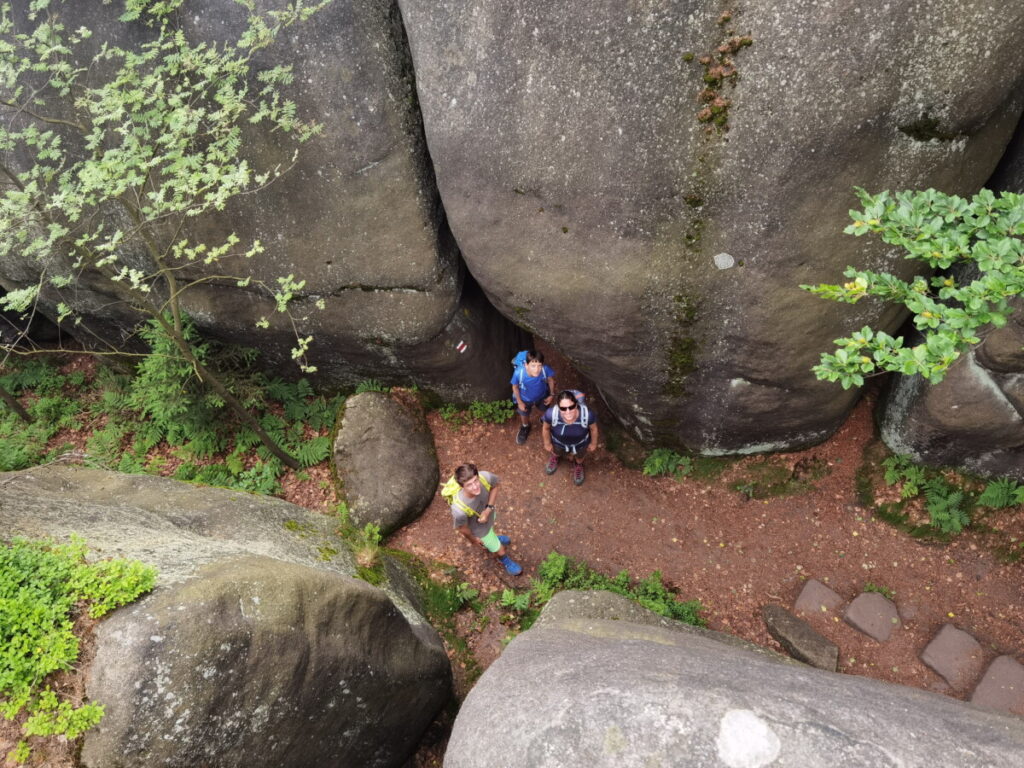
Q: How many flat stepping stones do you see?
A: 4